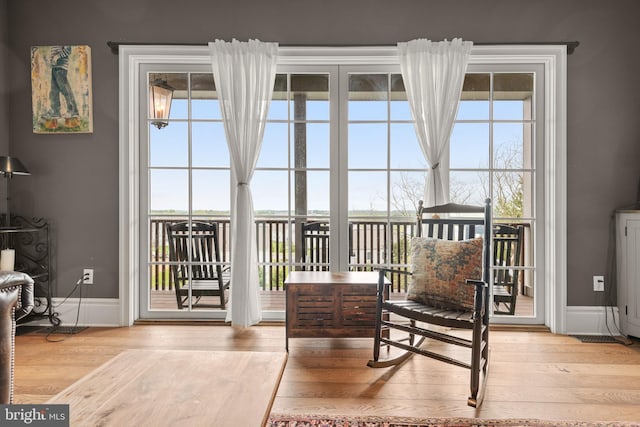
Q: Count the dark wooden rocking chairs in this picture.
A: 4